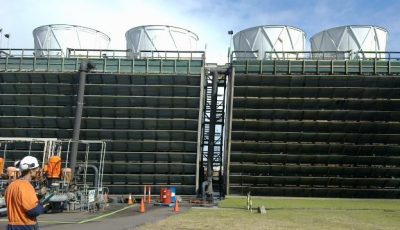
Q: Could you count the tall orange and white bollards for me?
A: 2